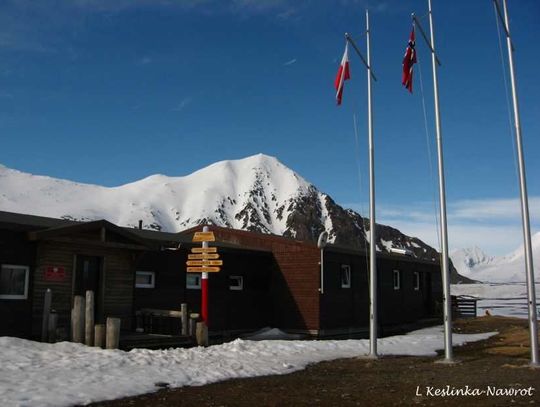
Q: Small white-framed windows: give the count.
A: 7